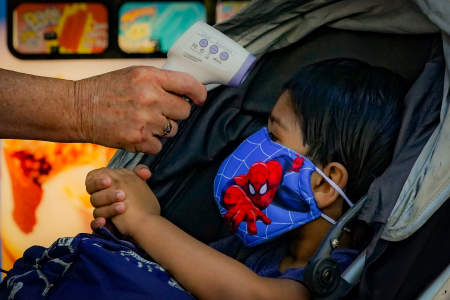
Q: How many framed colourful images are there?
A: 3